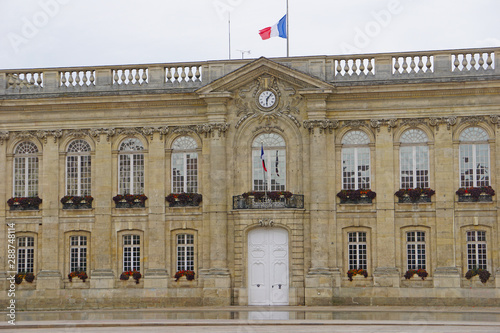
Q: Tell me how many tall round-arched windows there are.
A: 8